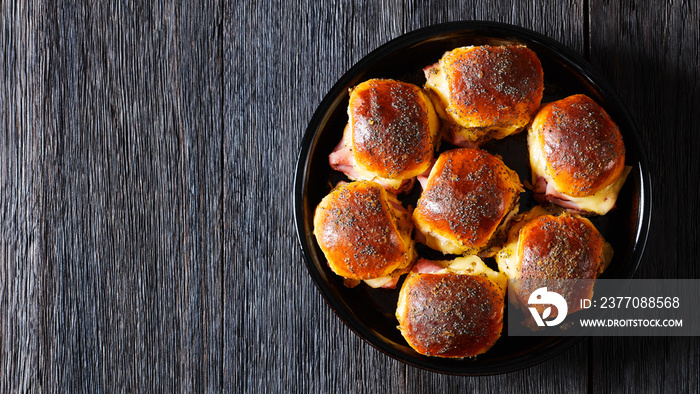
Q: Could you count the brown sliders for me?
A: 7